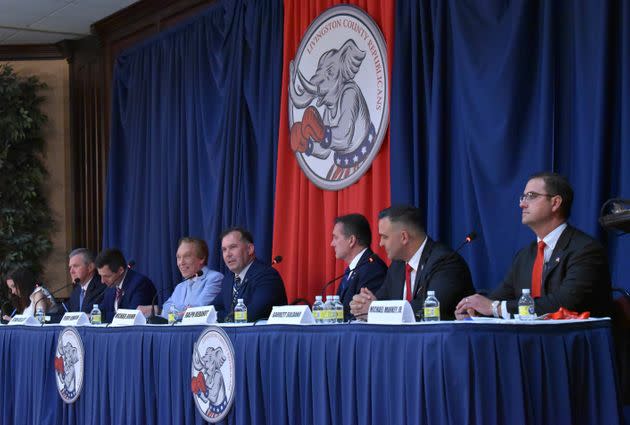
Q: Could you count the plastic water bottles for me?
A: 9